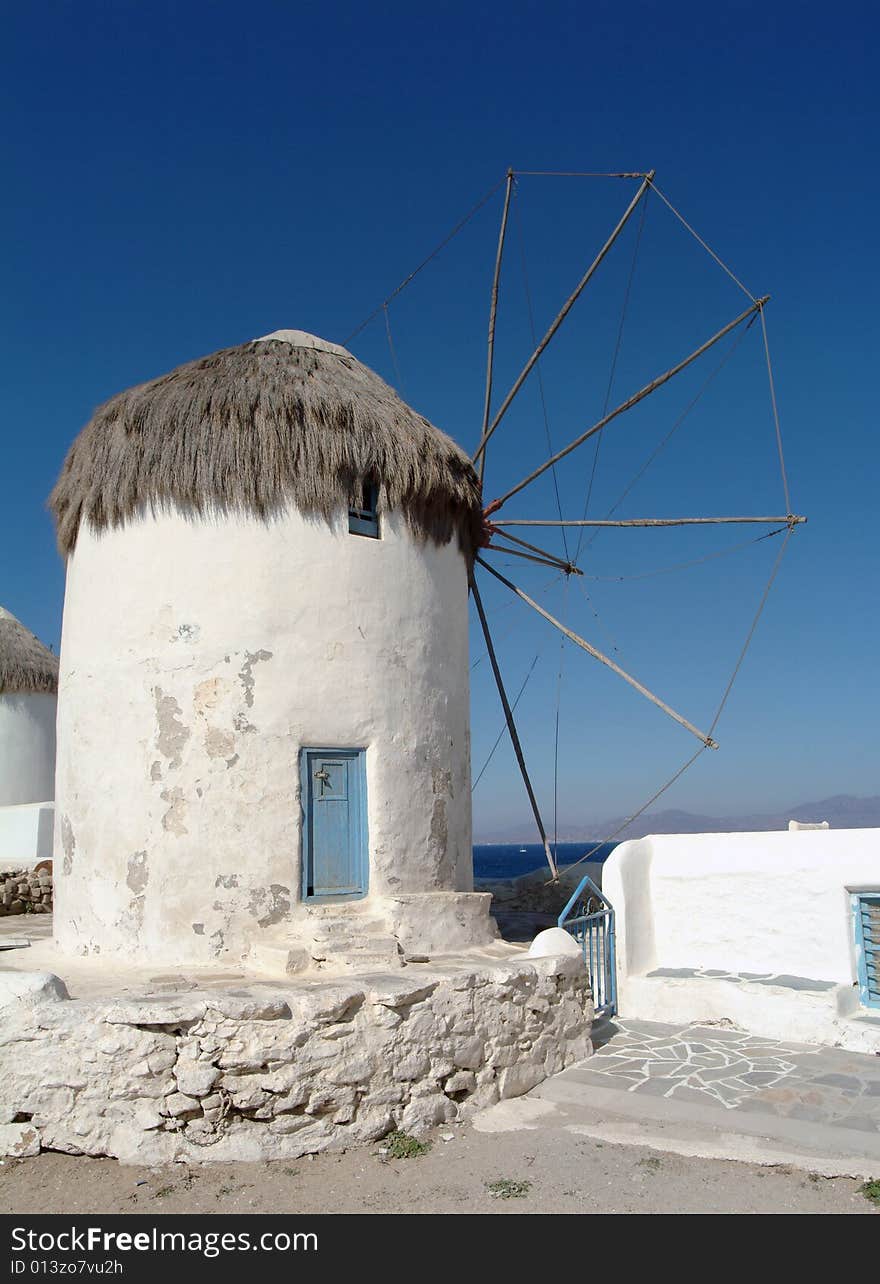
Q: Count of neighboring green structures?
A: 0